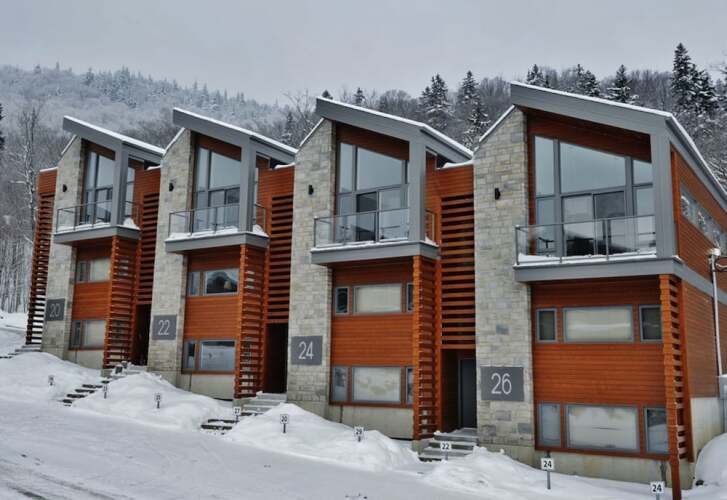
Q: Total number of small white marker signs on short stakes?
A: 9